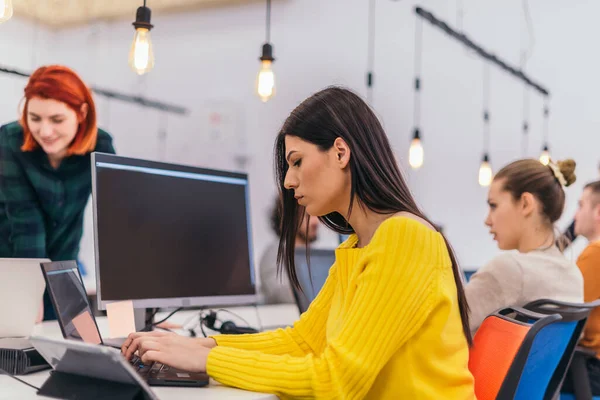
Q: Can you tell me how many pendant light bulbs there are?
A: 6